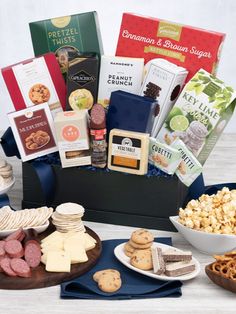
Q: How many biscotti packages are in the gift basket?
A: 2